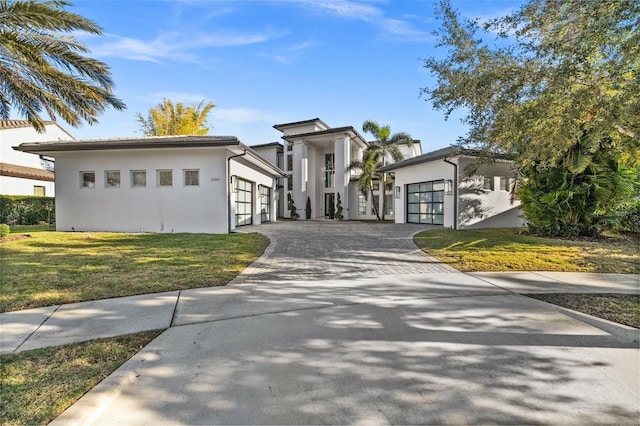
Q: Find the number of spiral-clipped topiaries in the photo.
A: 2